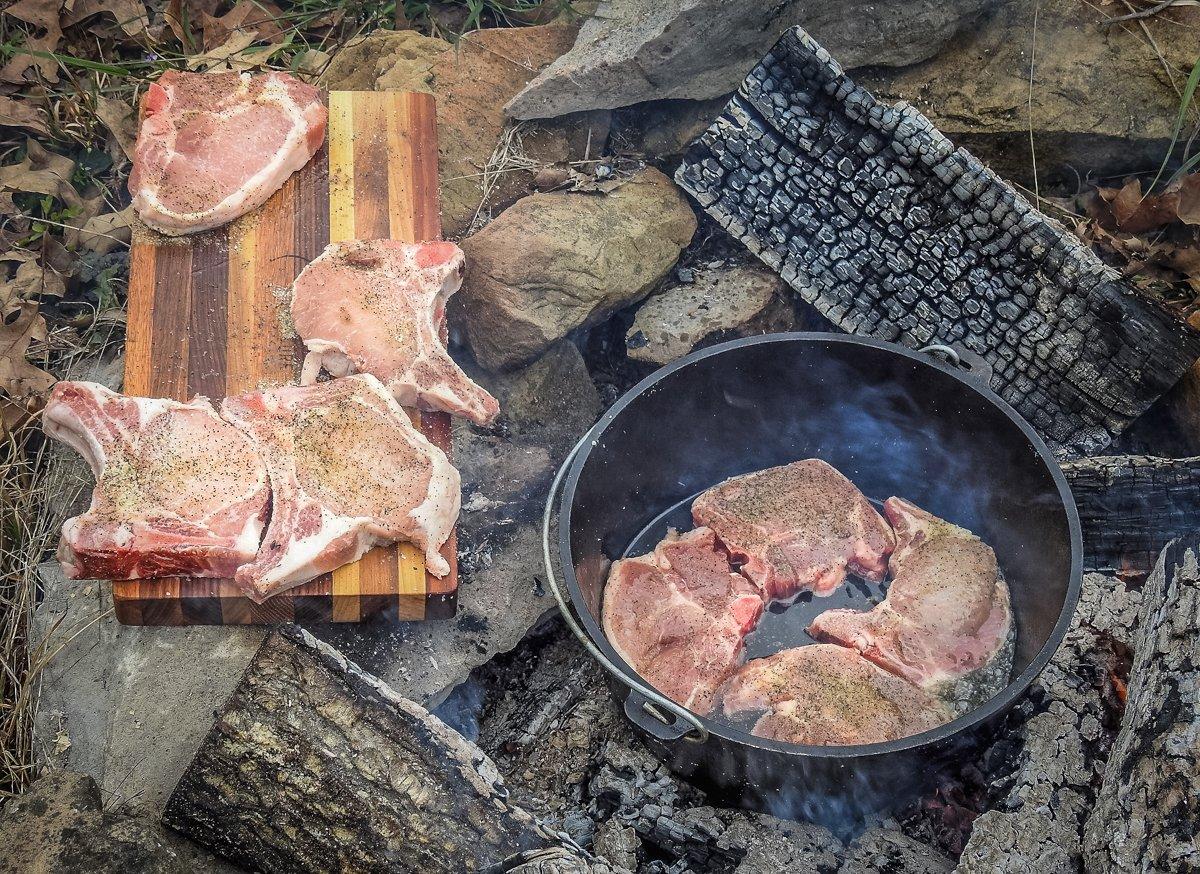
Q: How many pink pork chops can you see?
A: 8